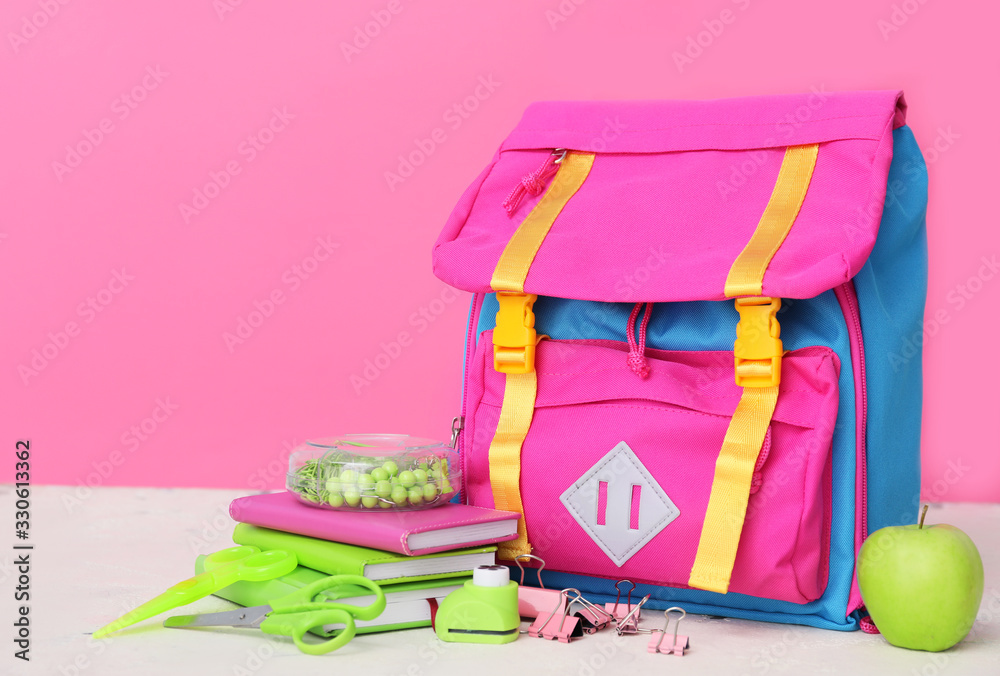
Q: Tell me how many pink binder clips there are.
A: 6